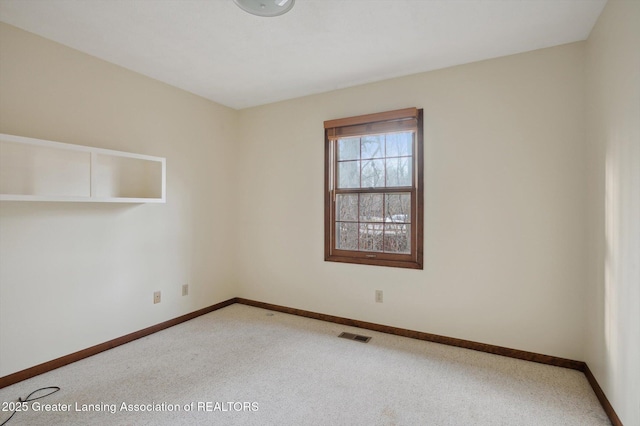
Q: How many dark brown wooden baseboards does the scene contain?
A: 3